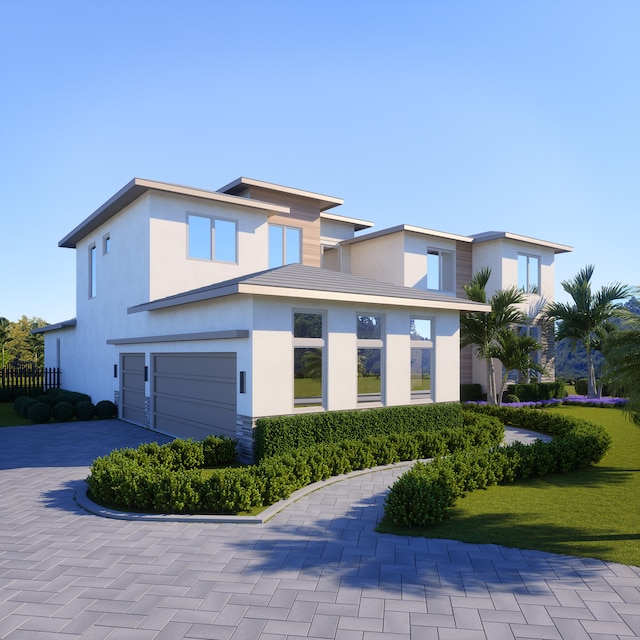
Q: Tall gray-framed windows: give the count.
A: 3